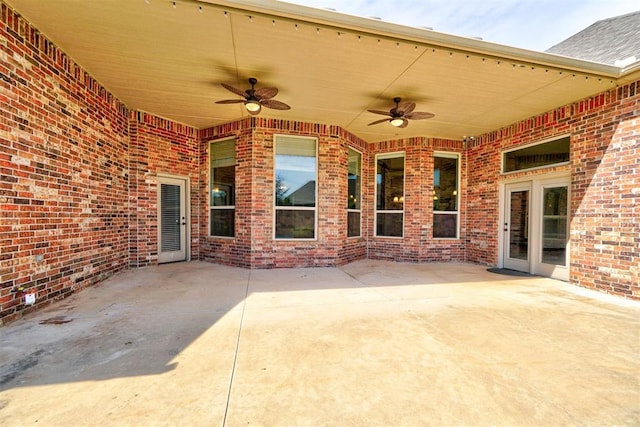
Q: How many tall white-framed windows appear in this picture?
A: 5